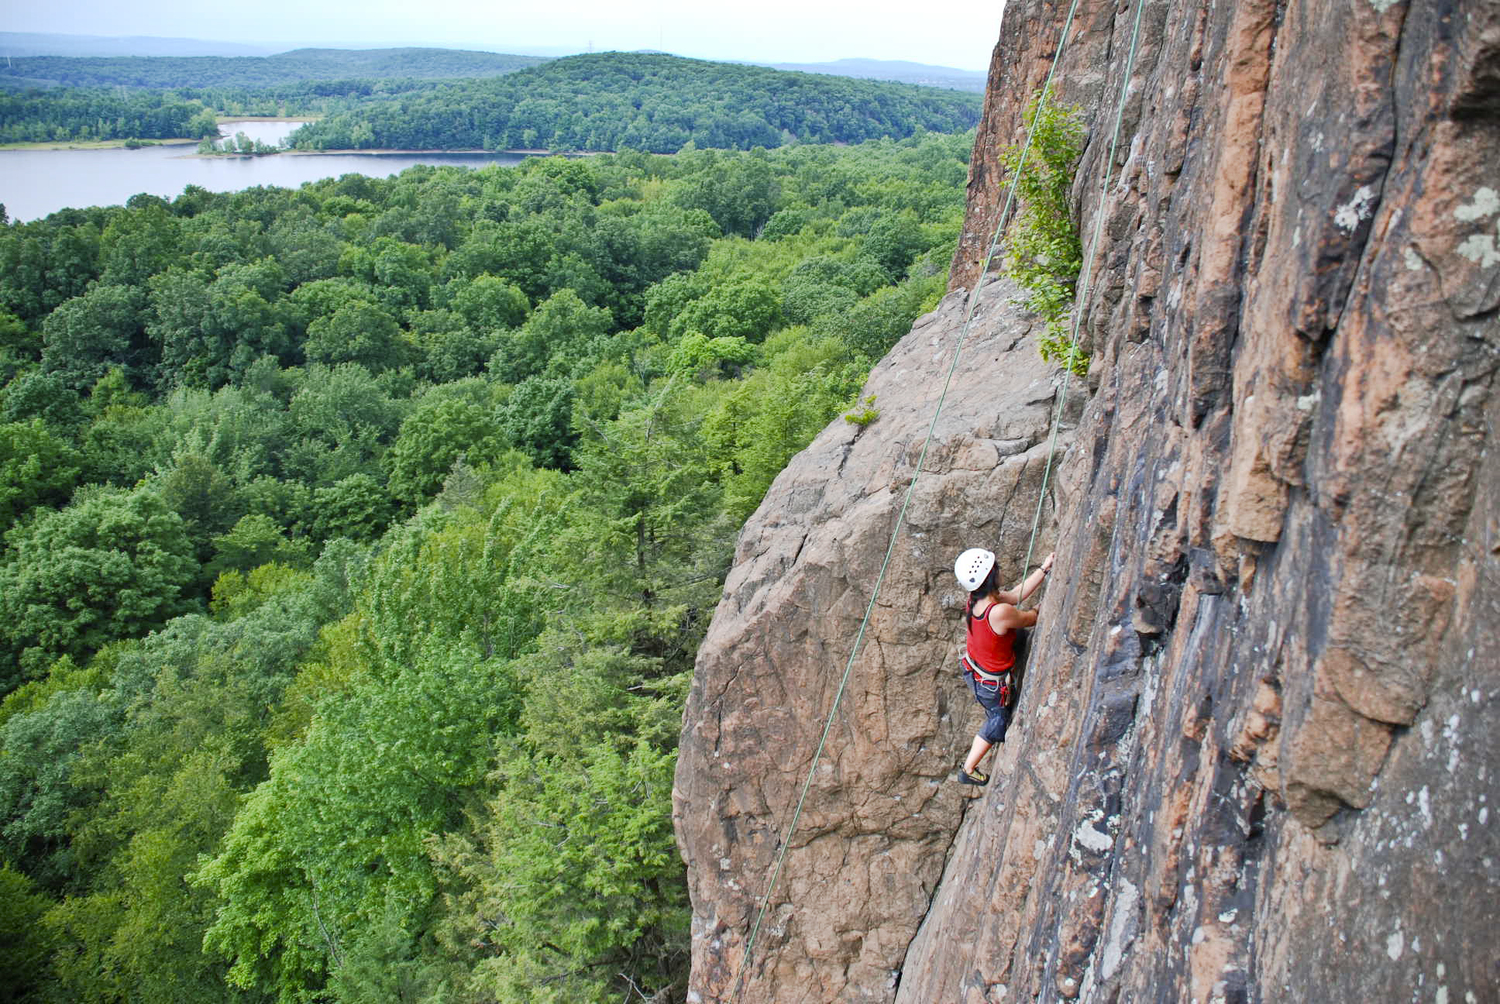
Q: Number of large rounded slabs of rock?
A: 1